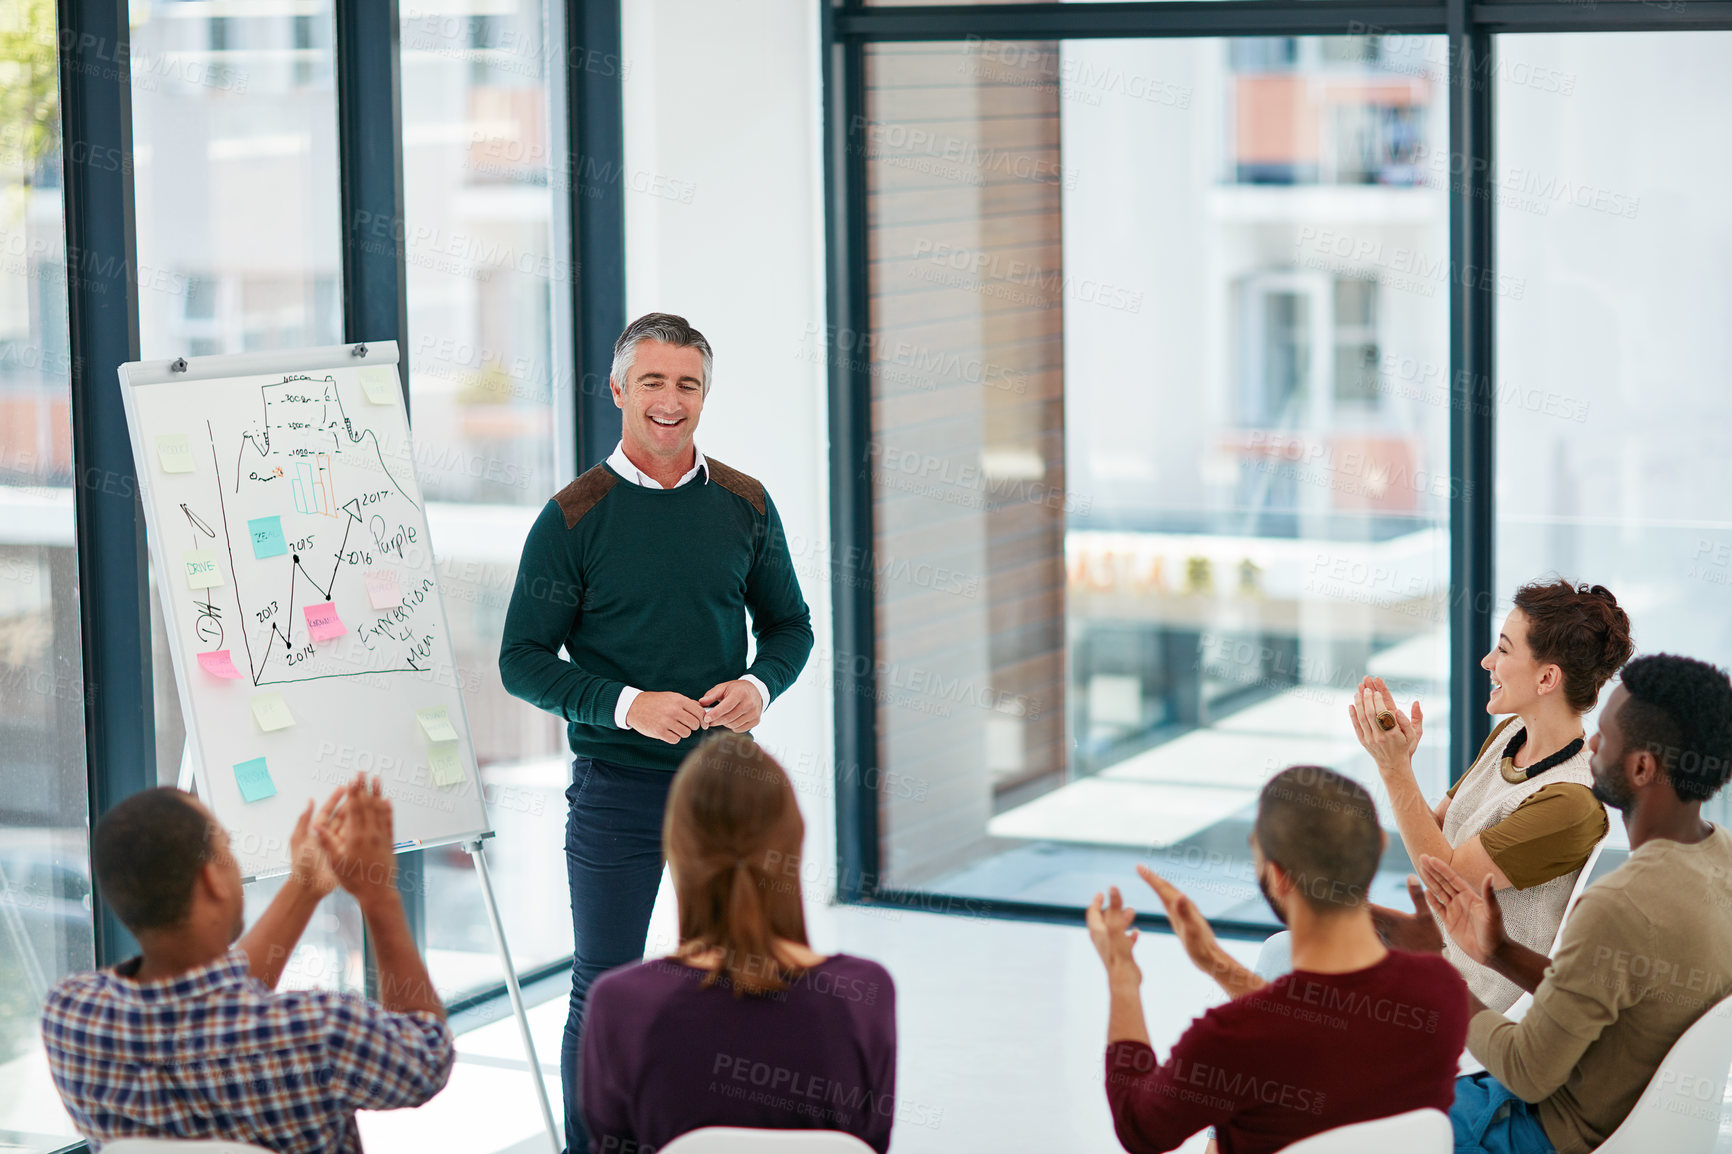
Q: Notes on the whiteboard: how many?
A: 11